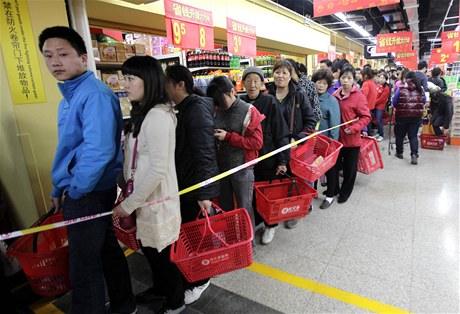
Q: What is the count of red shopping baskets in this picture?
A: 7